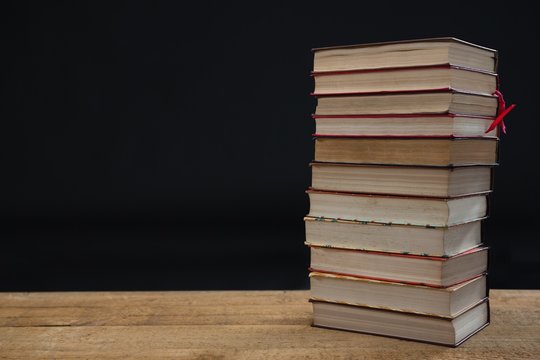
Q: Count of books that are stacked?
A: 11